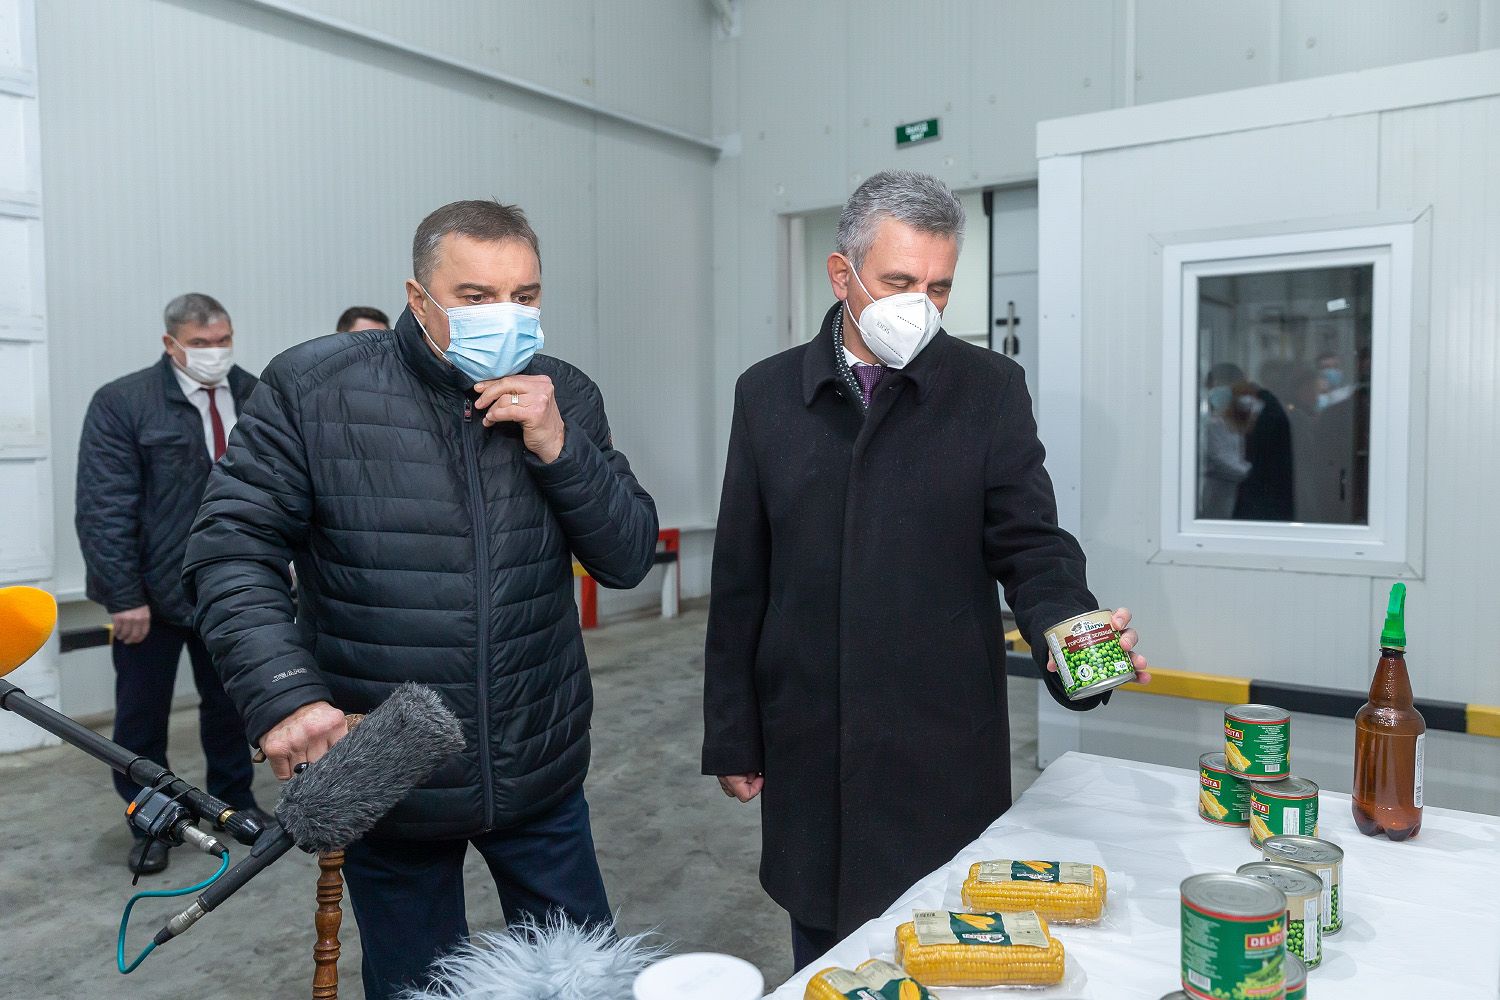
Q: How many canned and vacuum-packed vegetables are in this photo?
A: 12